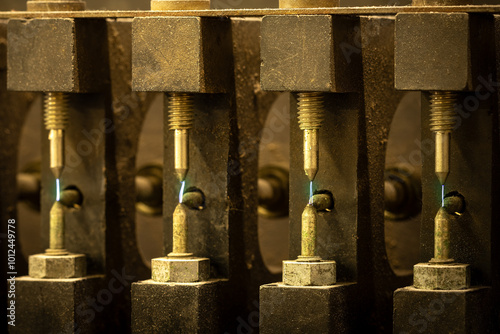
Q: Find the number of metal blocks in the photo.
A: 8